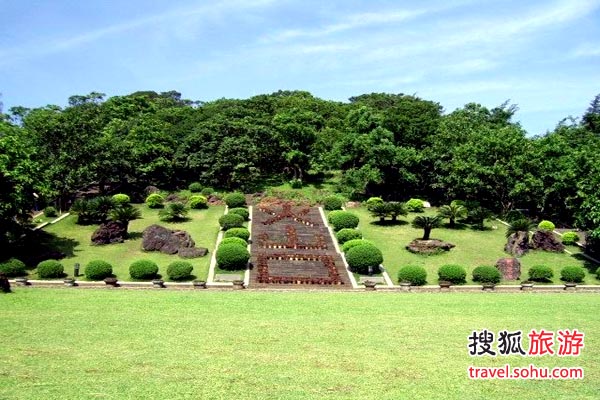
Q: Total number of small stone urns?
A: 12